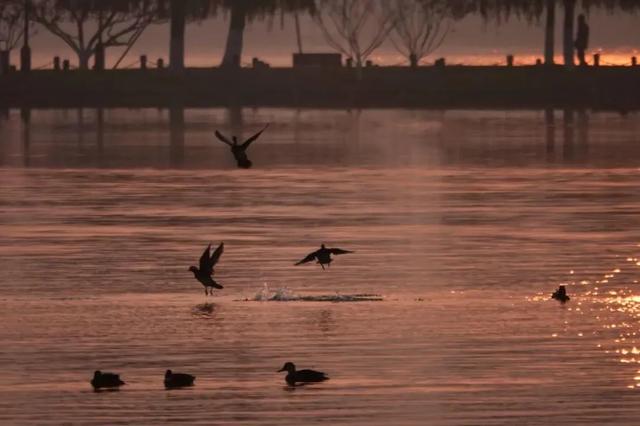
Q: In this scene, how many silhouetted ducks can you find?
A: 7